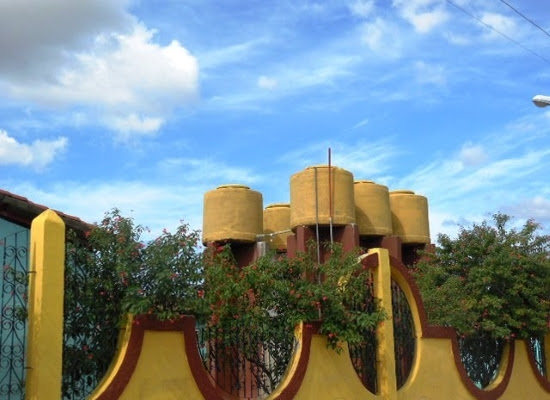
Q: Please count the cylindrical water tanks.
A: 5